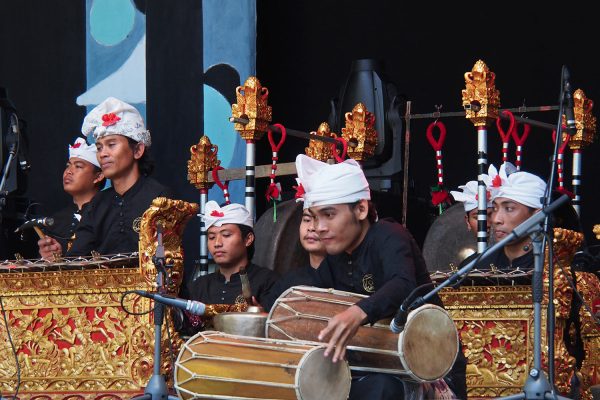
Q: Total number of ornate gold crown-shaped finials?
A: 6